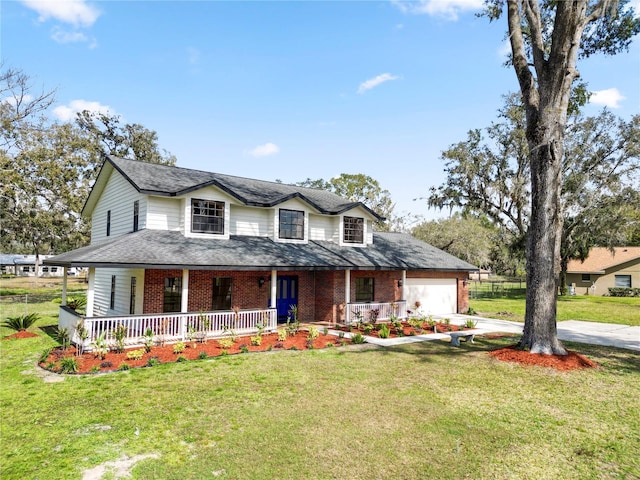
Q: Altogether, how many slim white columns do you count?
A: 6